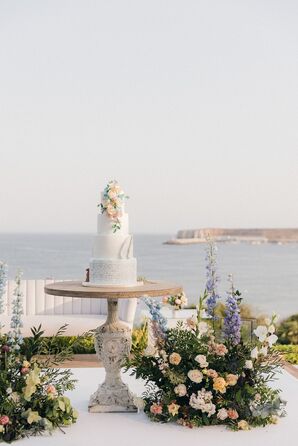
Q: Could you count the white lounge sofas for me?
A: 1